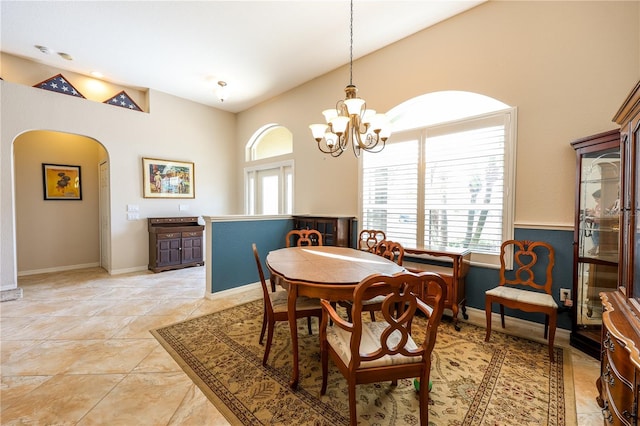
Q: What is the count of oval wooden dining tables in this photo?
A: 1